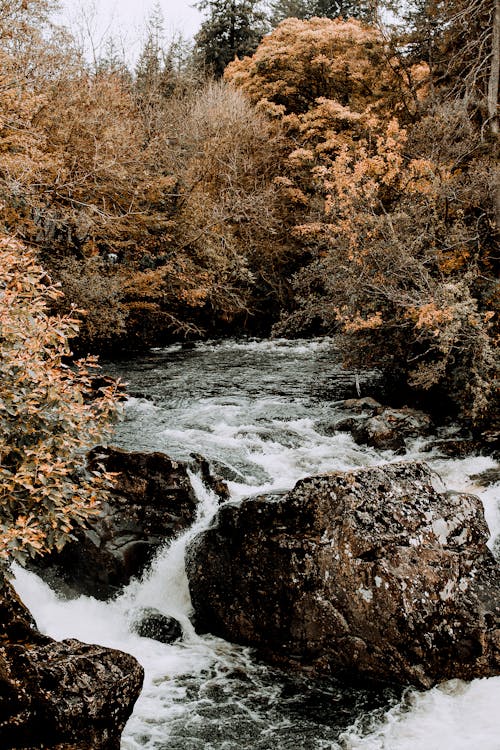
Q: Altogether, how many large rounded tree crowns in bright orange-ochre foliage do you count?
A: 1